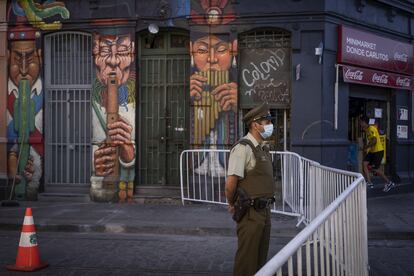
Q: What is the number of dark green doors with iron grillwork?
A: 1